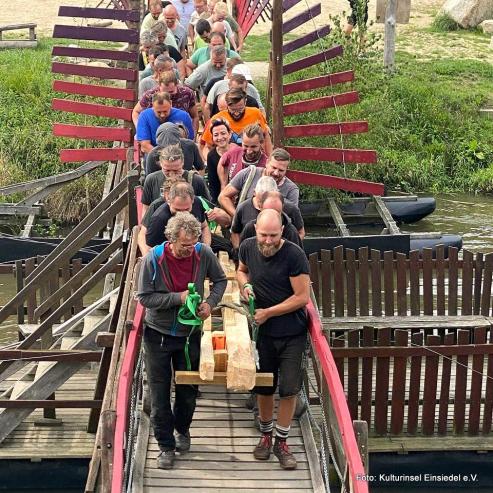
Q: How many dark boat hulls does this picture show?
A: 2